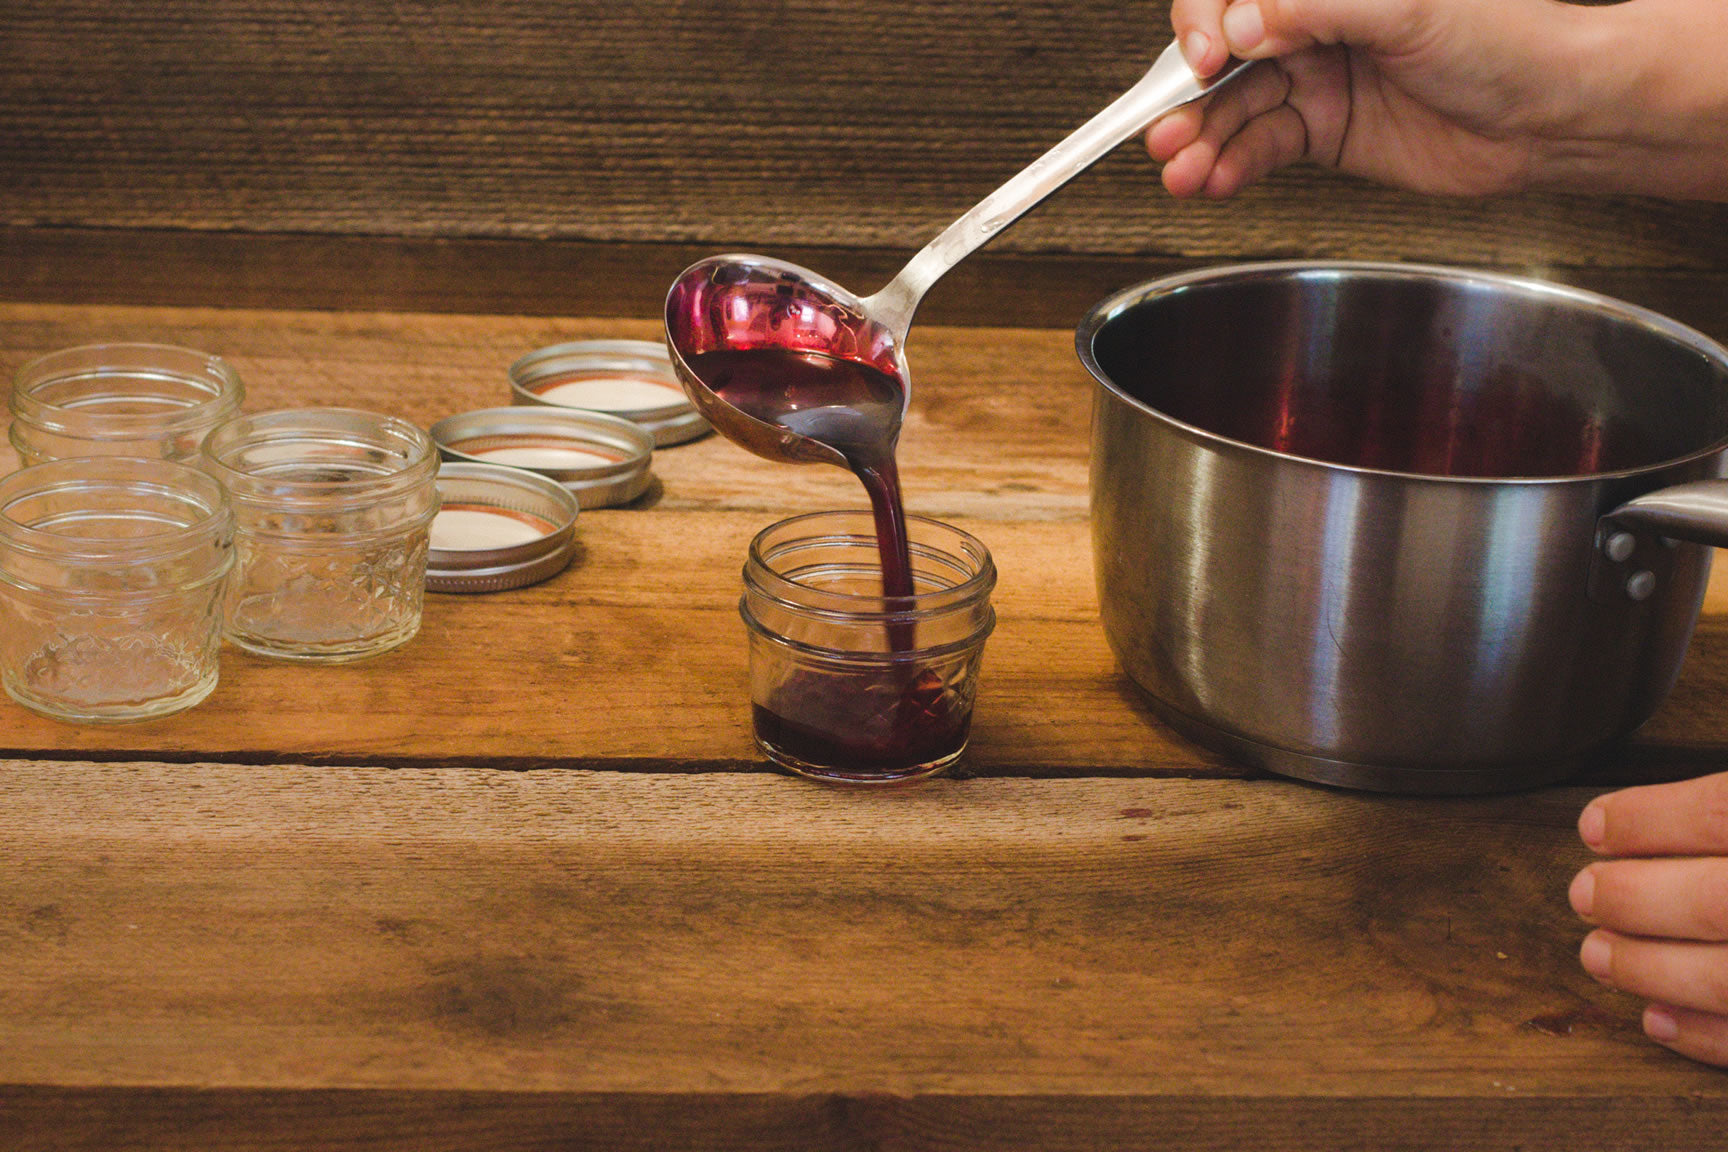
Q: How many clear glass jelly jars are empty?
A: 3